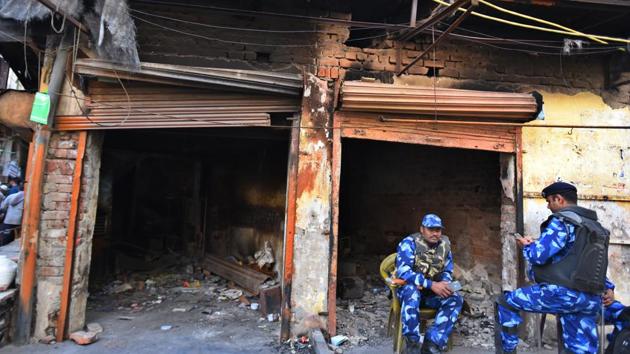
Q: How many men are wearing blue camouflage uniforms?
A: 2